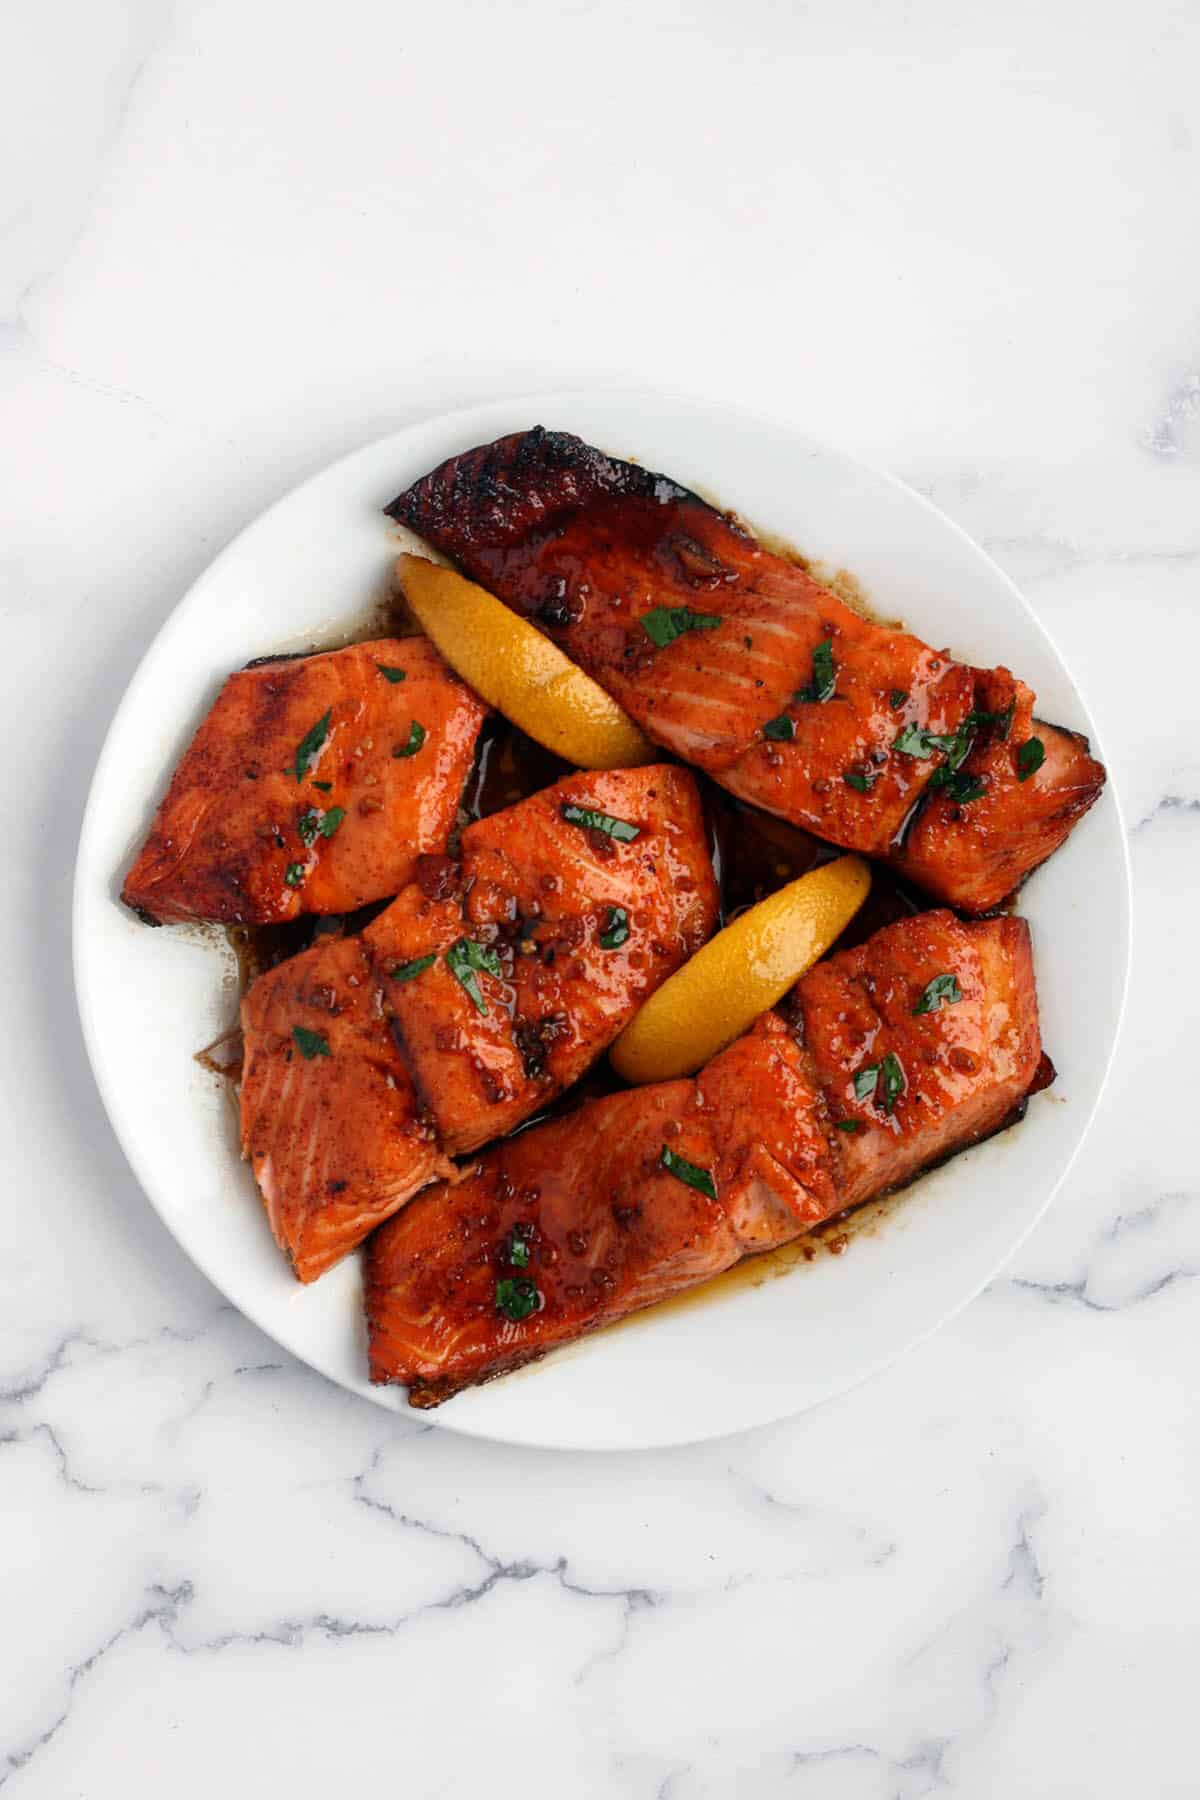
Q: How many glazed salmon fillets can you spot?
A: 4